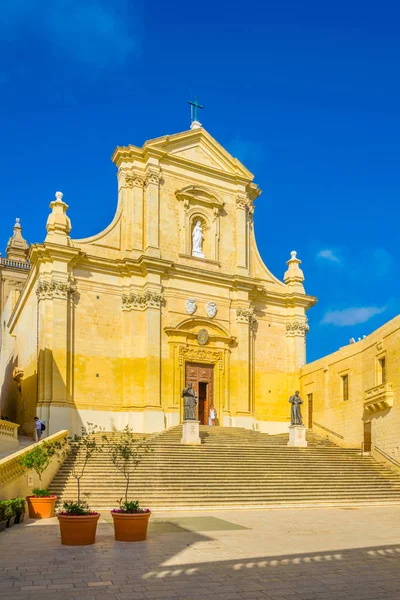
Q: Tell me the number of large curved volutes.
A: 2